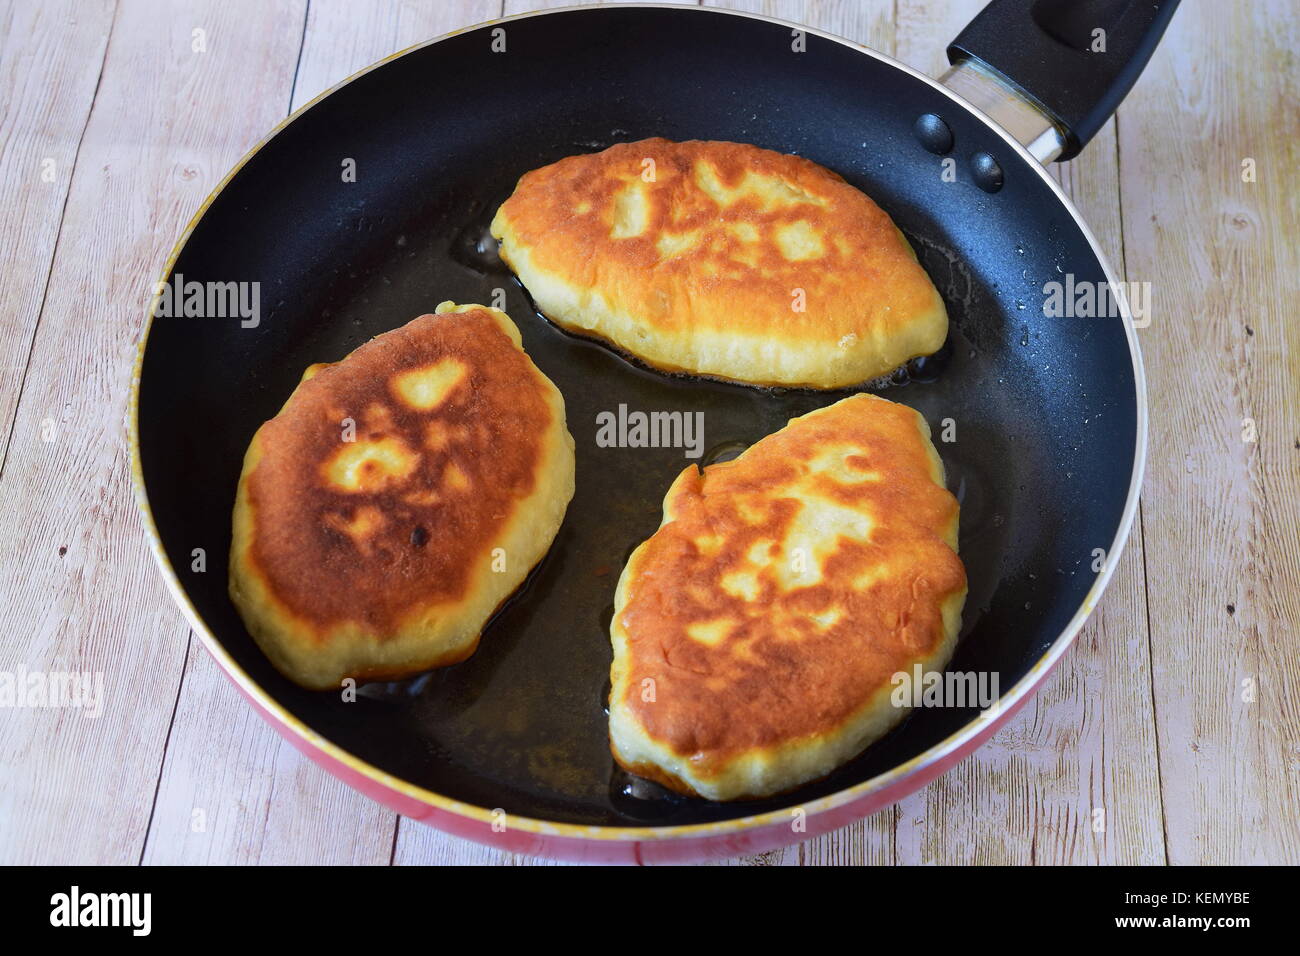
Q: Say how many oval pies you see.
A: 3